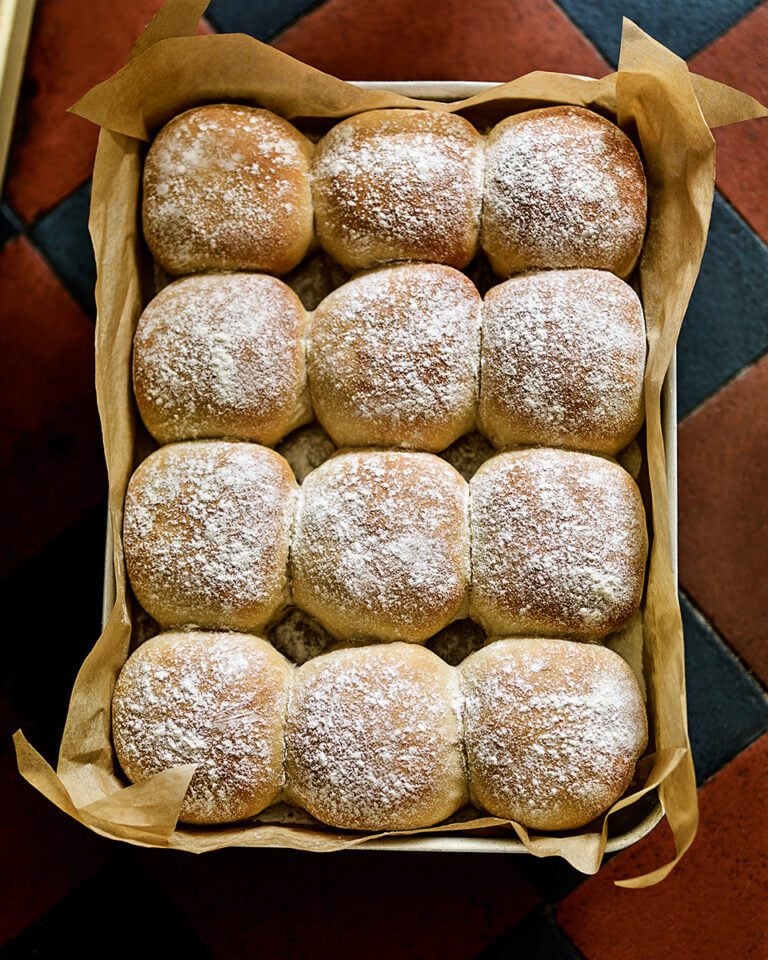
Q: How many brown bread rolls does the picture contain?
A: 12